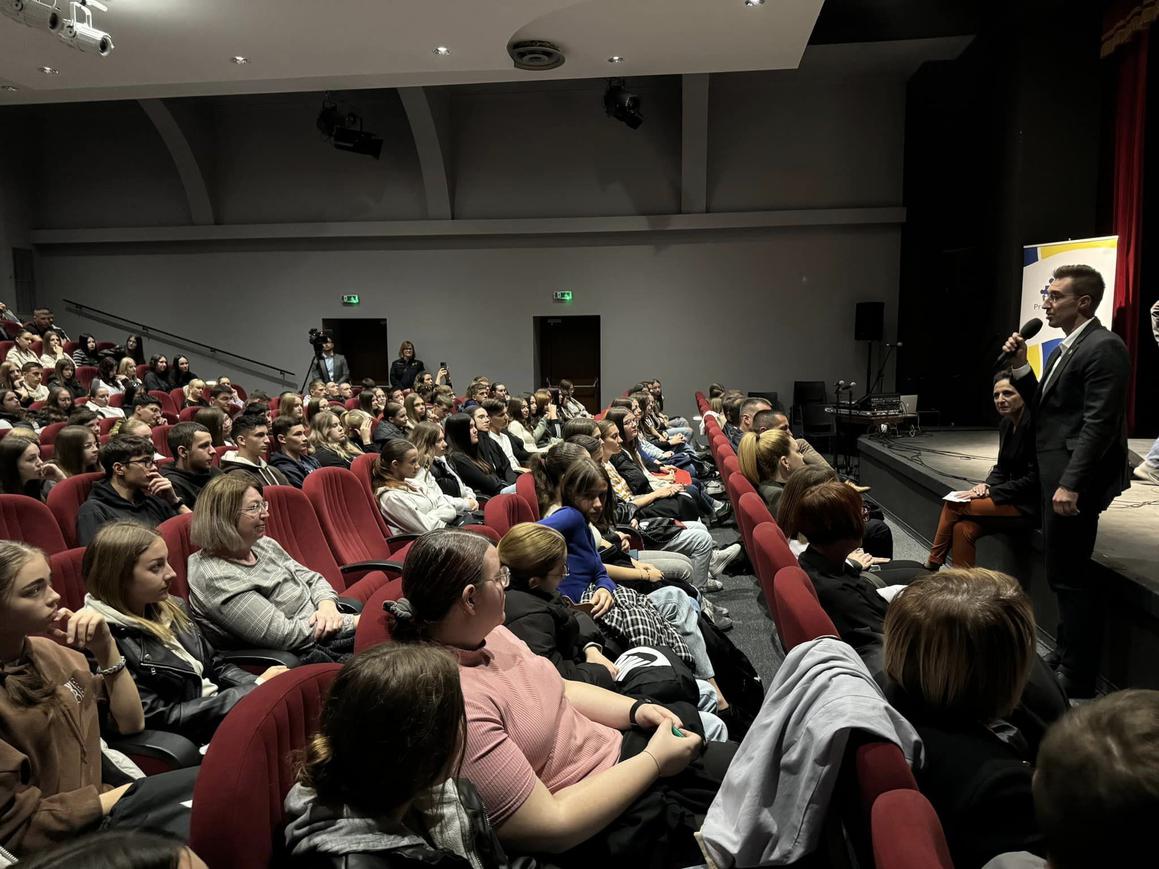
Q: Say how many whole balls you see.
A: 0